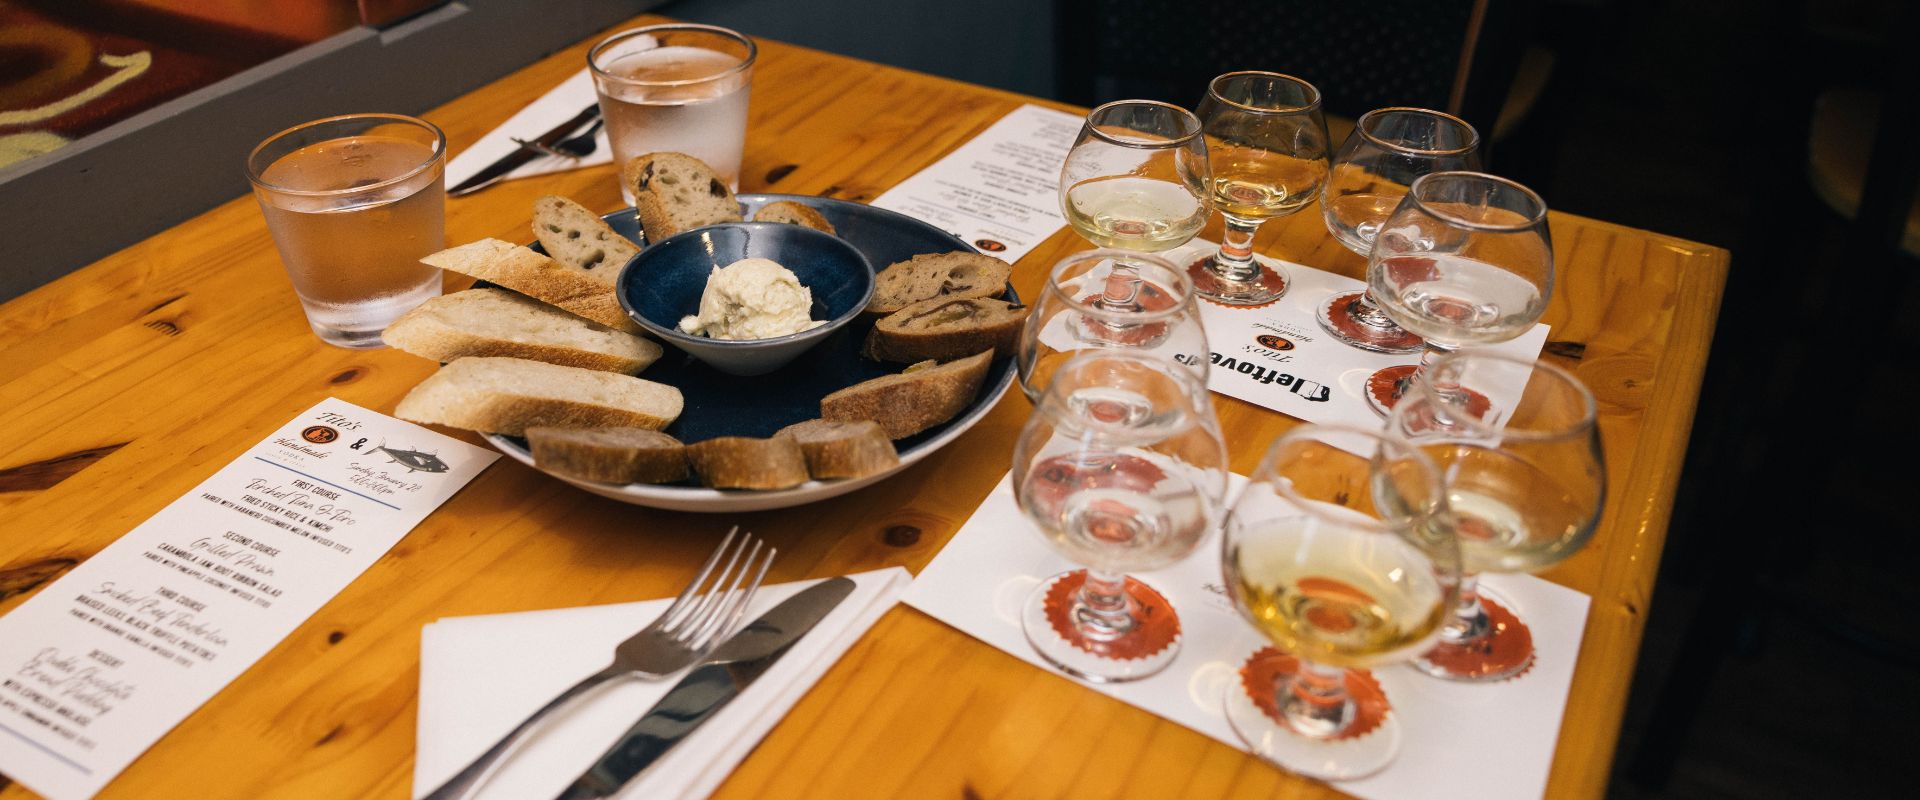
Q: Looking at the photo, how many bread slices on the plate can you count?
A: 12